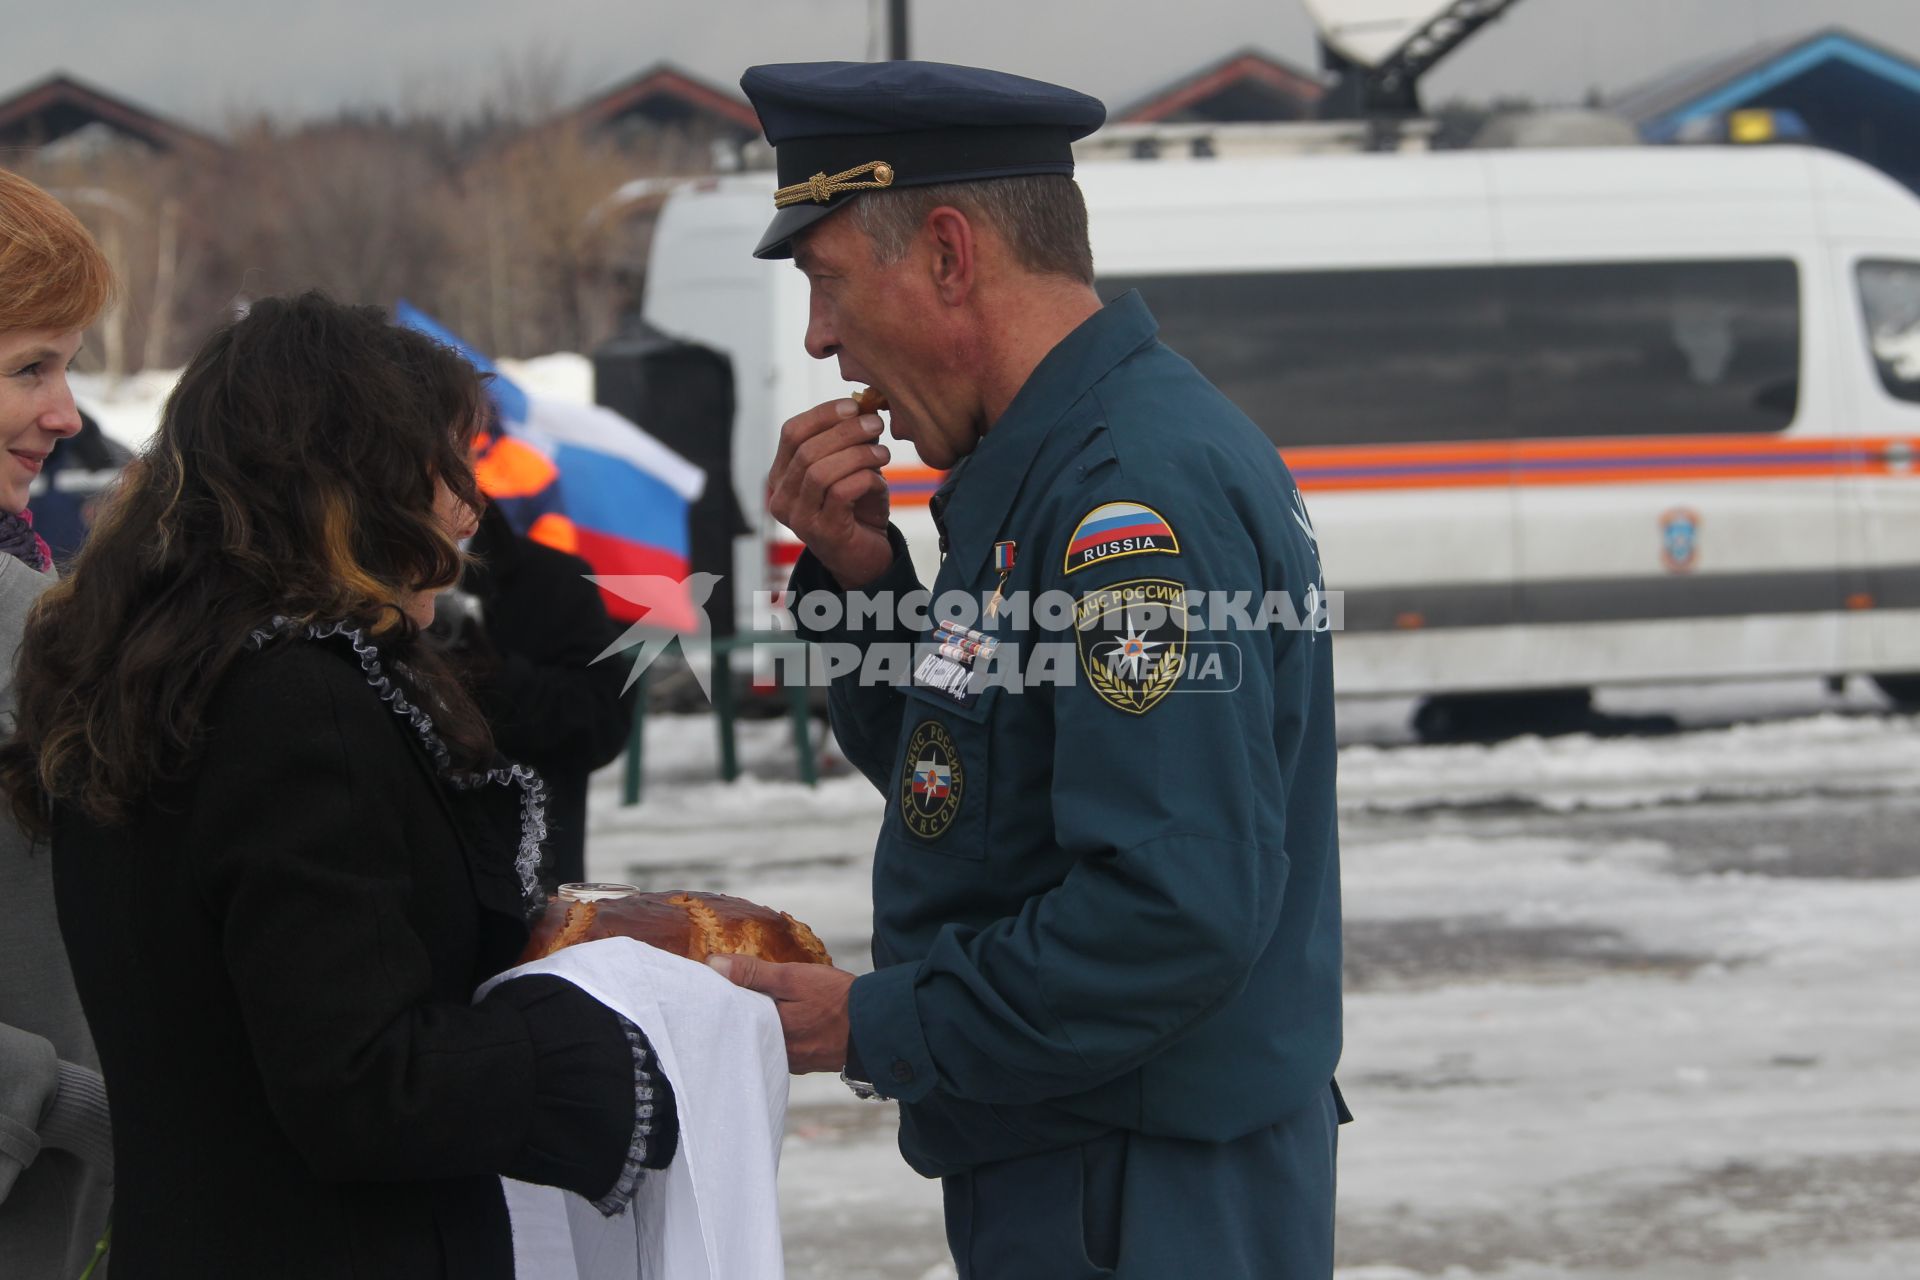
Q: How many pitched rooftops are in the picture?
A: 4